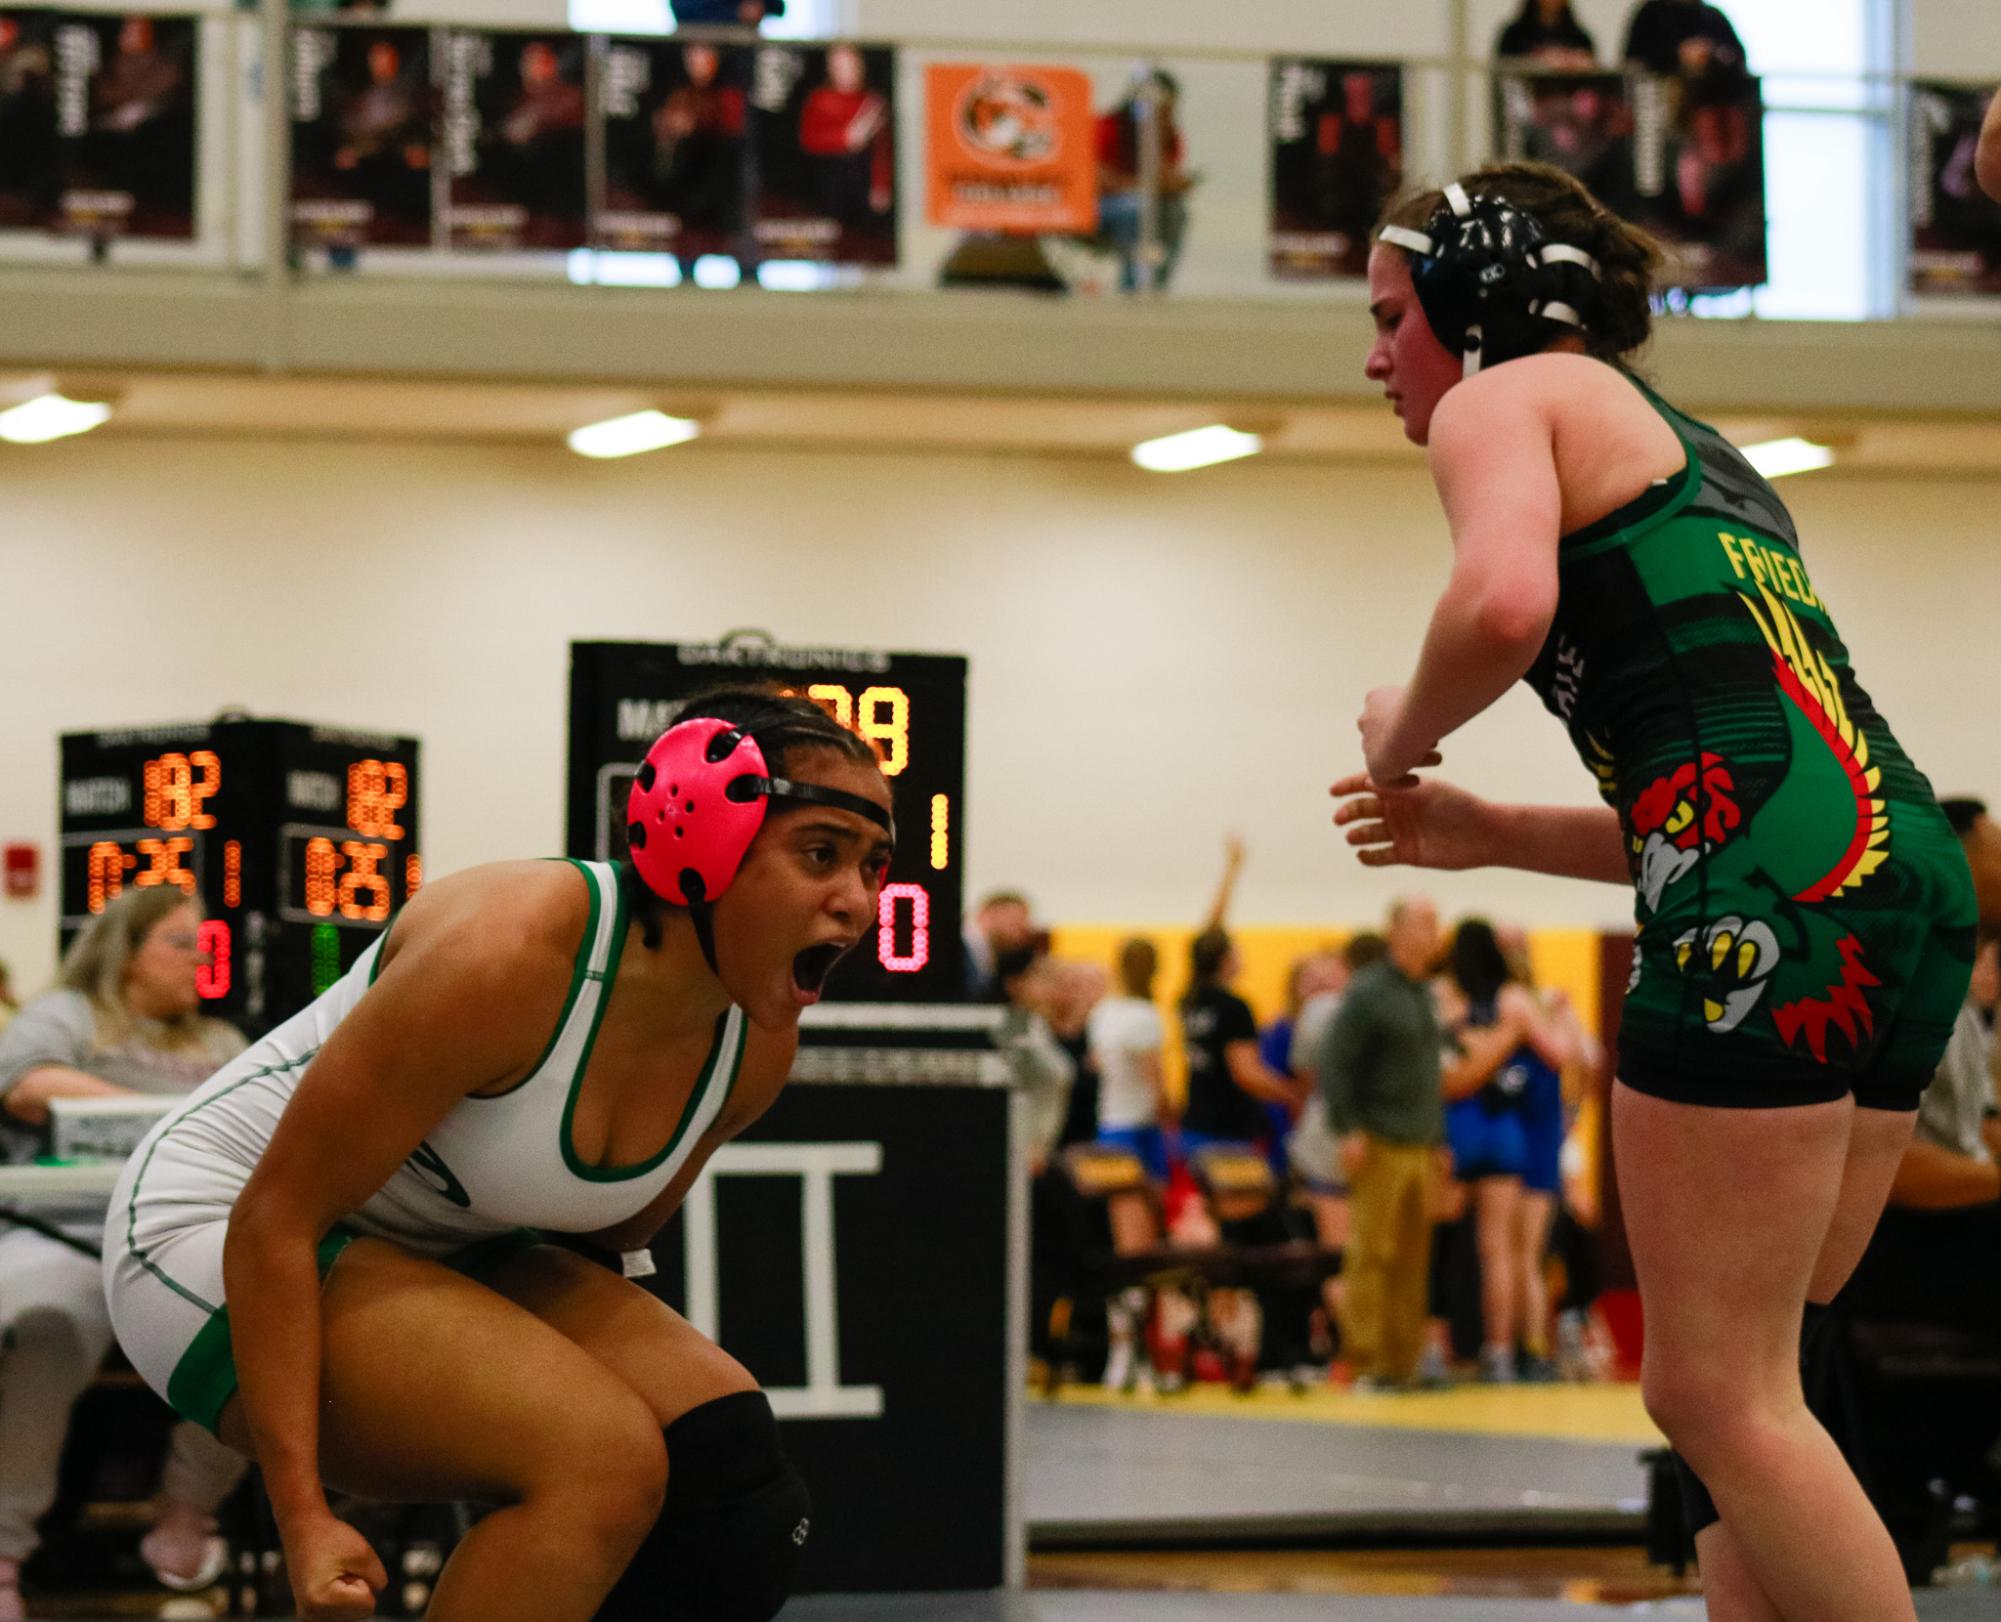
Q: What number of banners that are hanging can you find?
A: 11